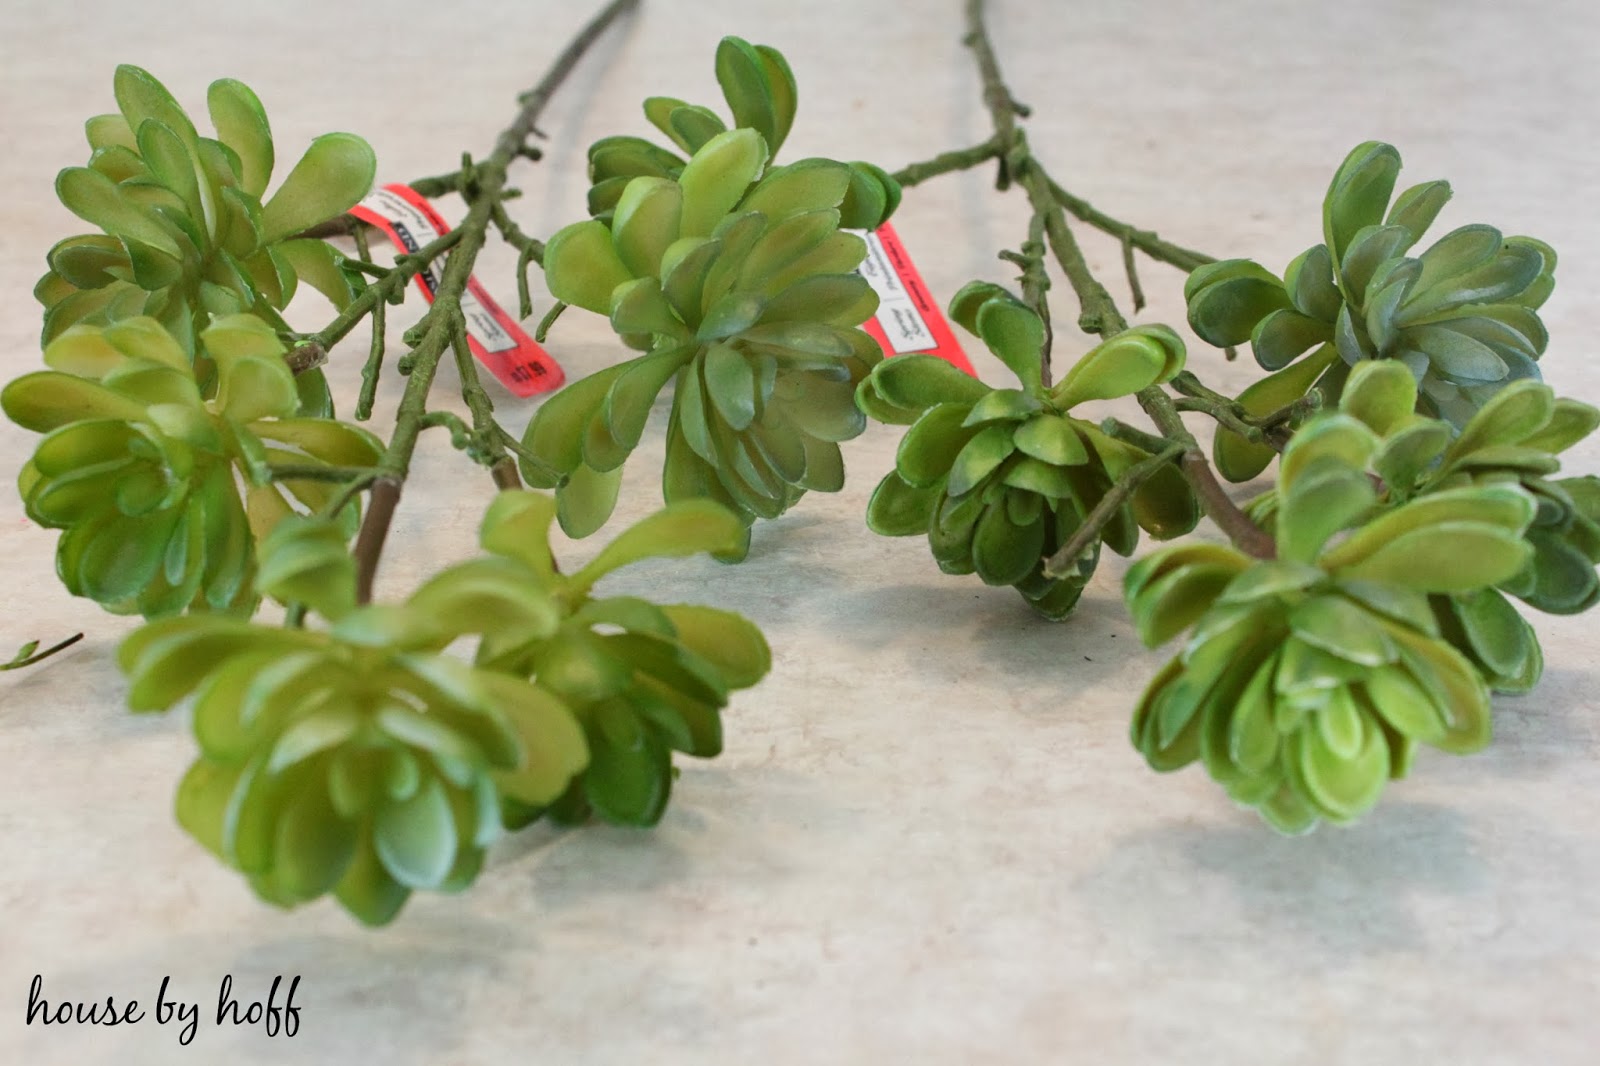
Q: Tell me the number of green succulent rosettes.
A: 10